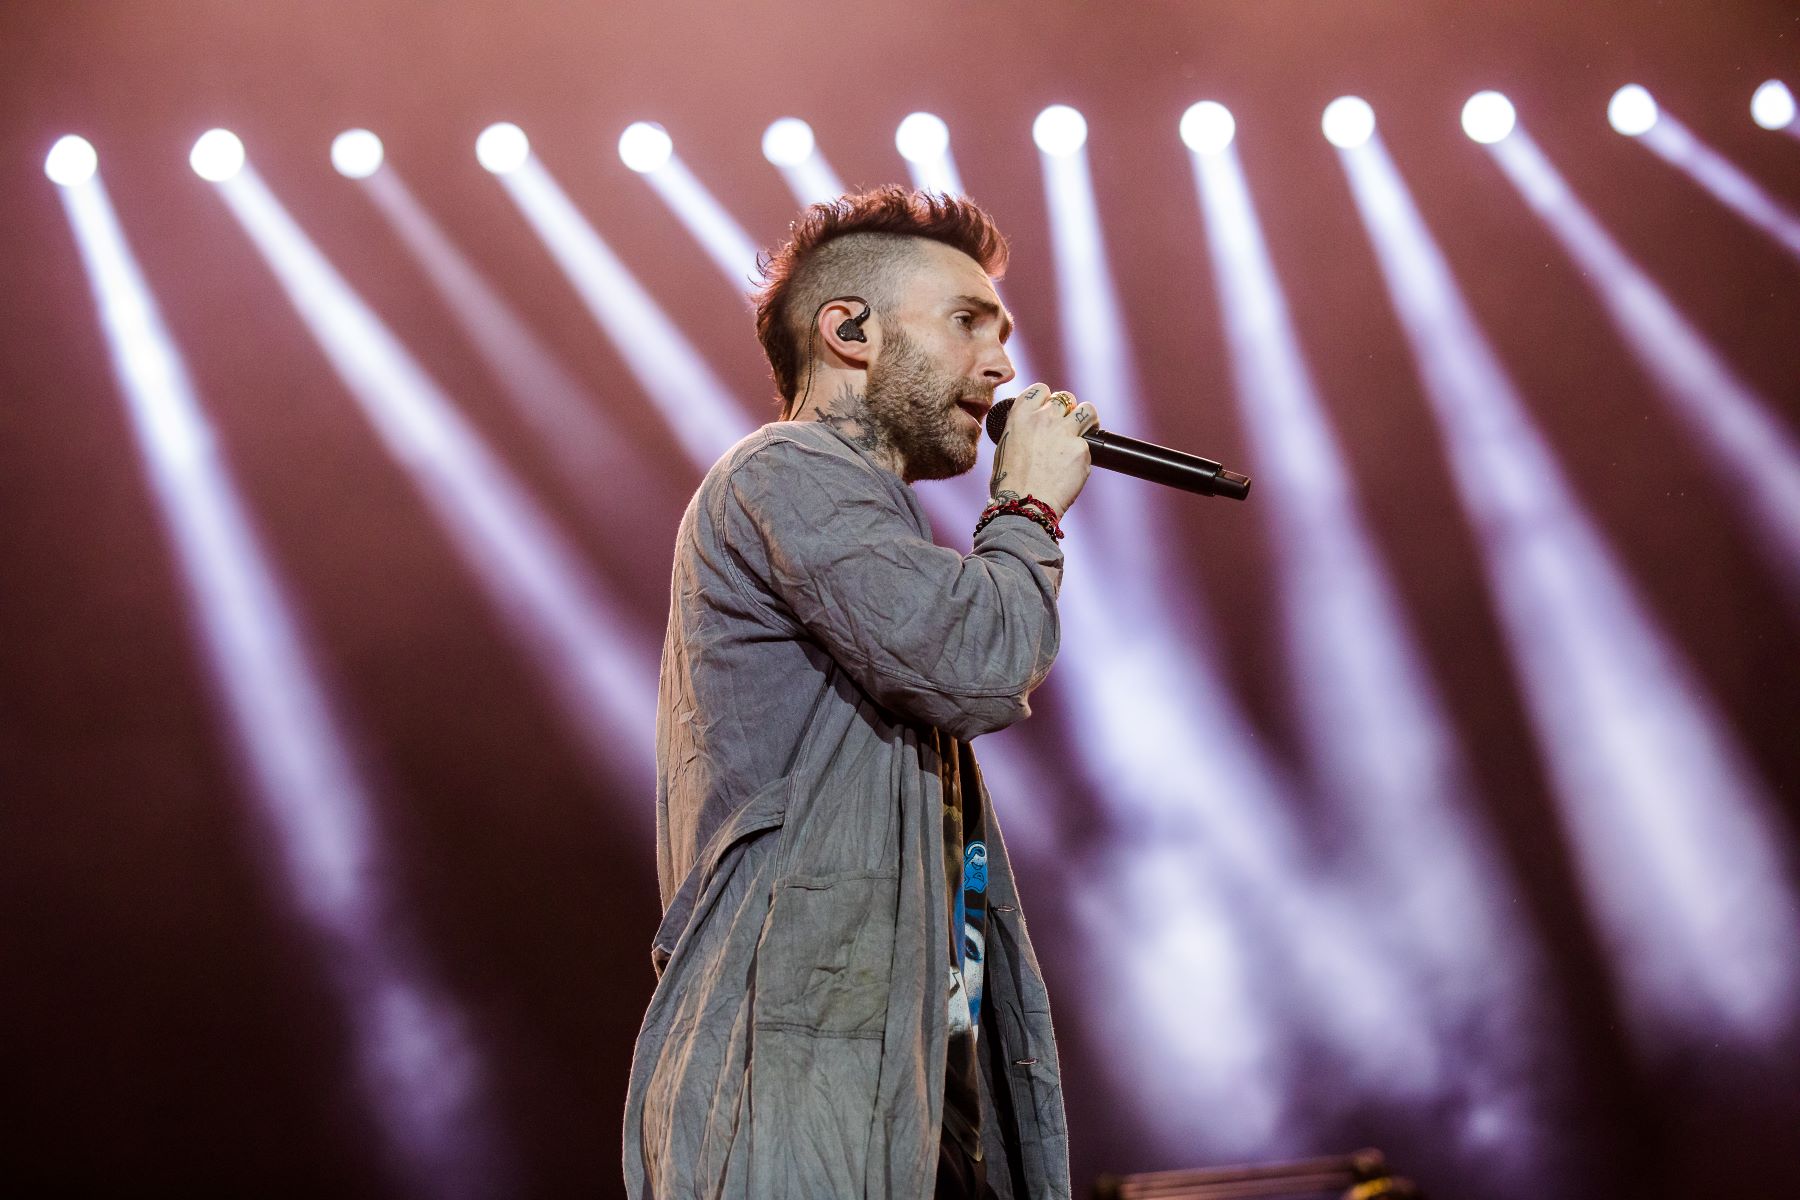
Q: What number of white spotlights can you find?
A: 13